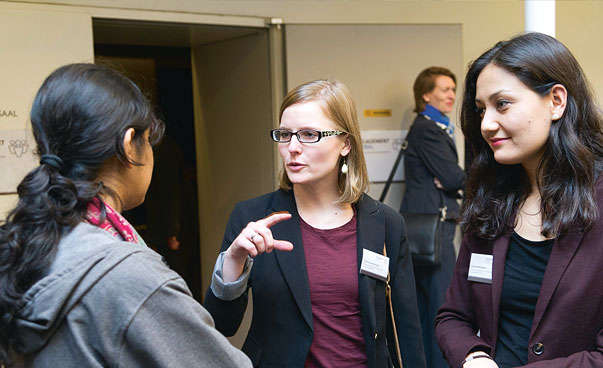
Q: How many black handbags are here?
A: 1